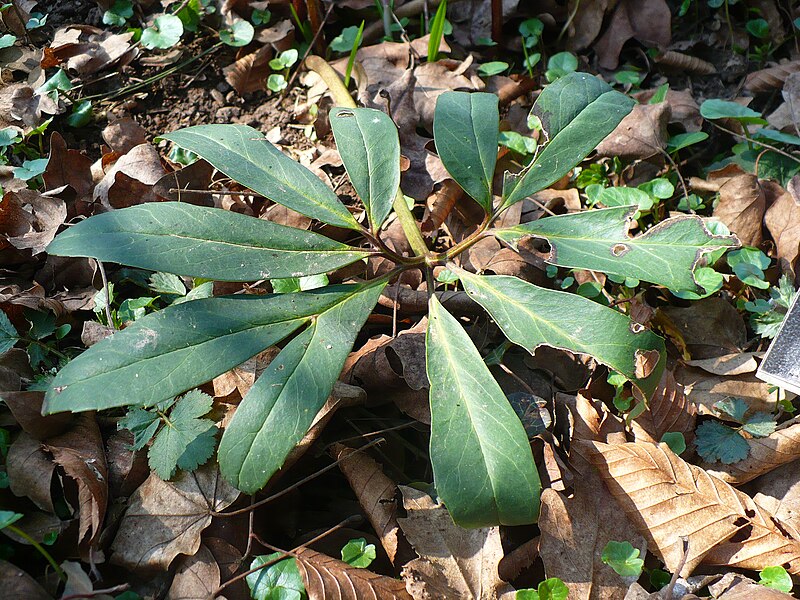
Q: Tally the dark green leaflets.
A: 10